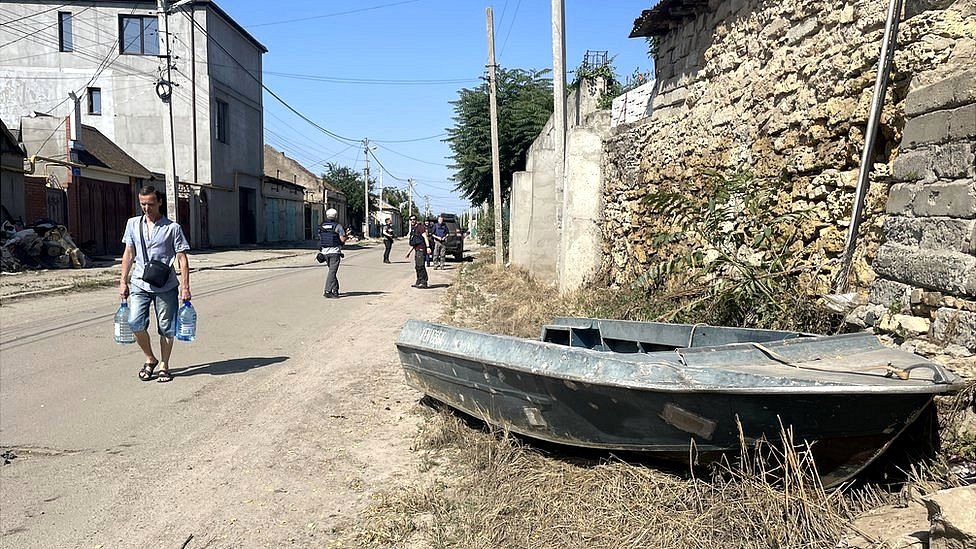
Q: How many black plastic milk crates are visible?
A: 0